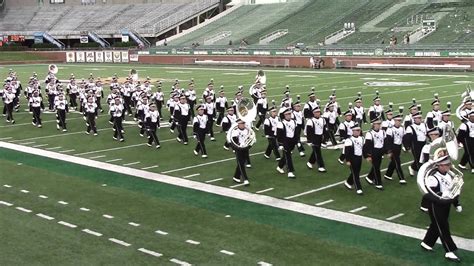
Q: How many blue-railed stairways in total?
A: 3